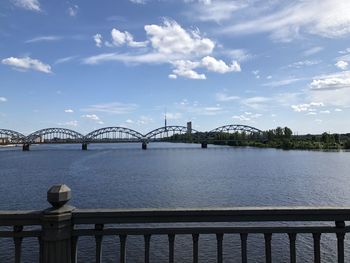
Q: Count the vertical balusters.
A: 12